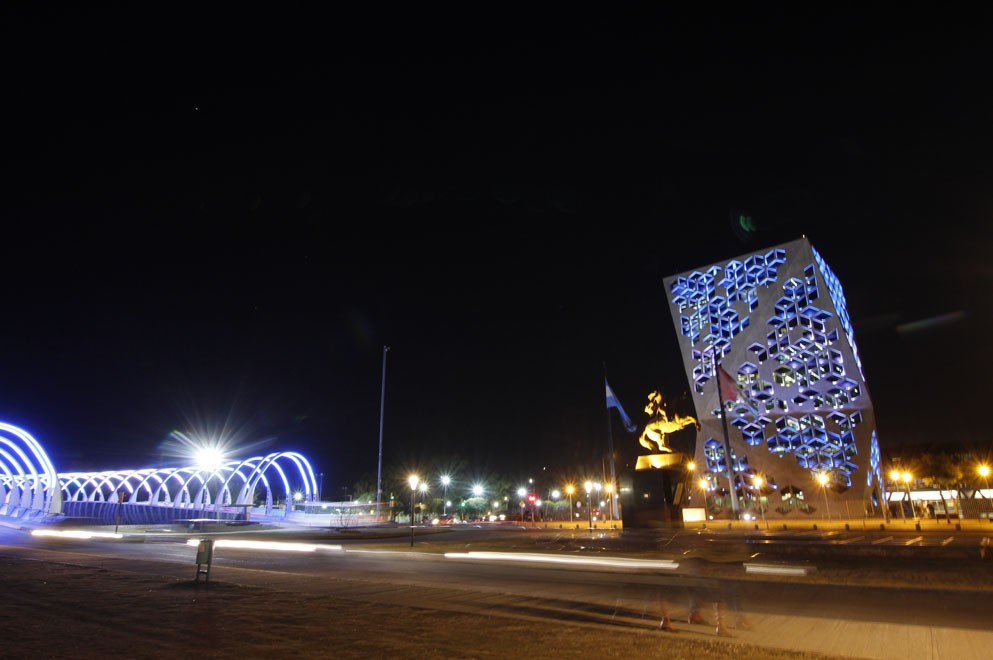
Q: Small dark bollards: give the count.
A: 14